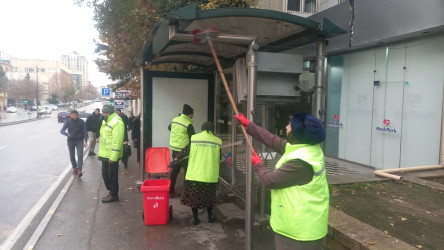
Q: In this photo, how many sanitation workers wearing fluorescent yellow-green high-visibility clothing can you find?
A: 4